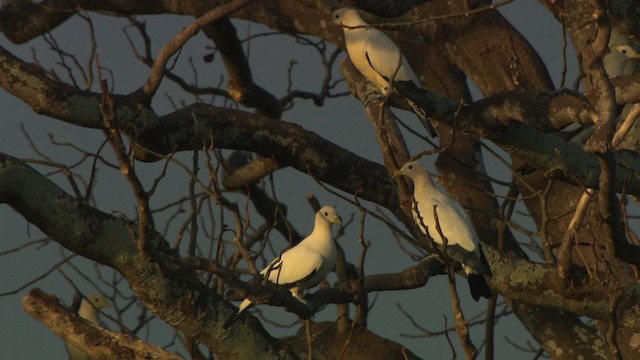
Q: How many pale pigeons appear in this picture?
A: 5